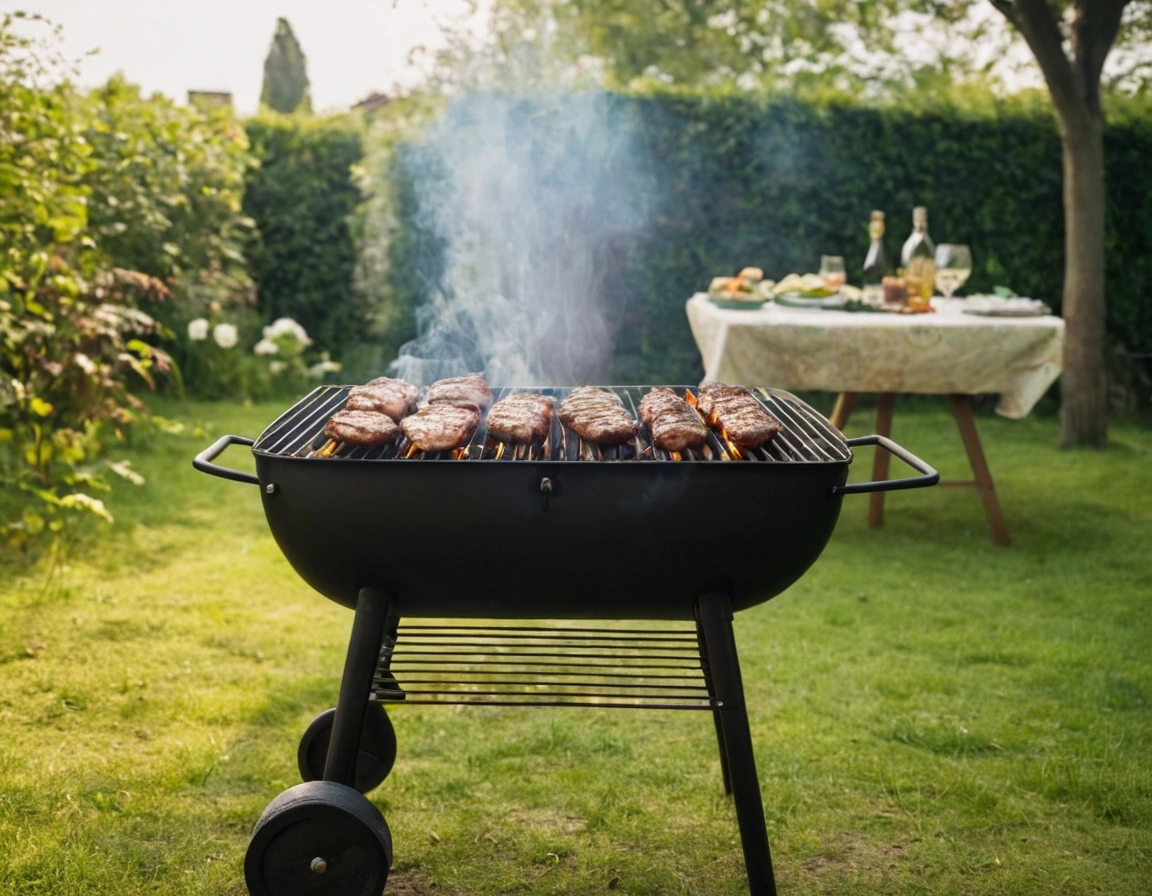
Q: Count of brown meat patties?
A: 8